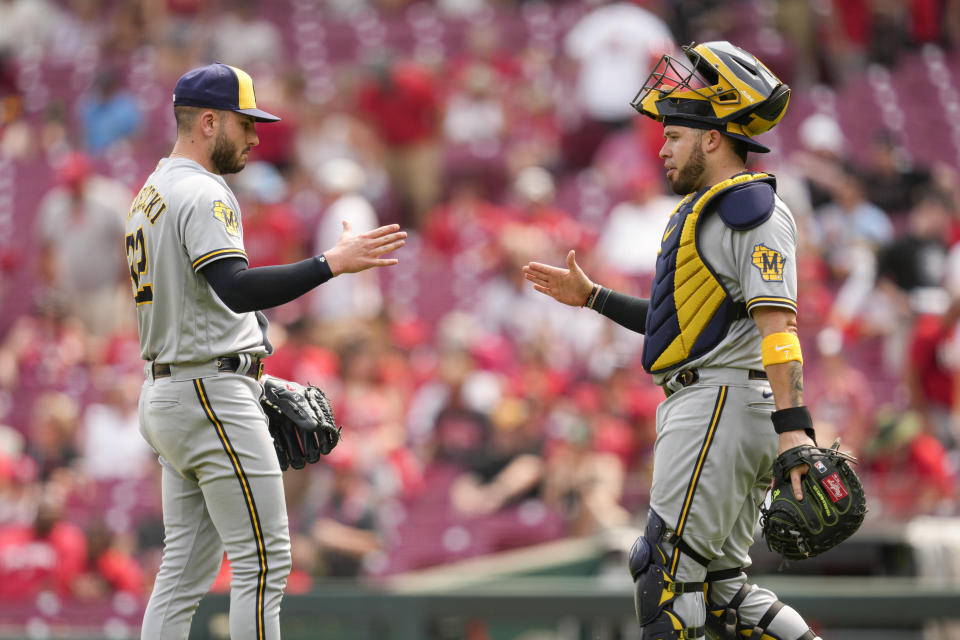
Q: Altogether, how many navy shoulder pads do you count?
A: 1